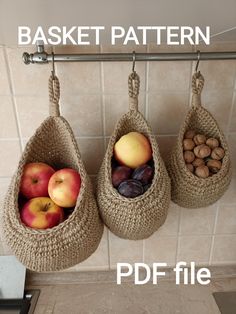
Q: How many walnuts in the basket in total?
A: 11